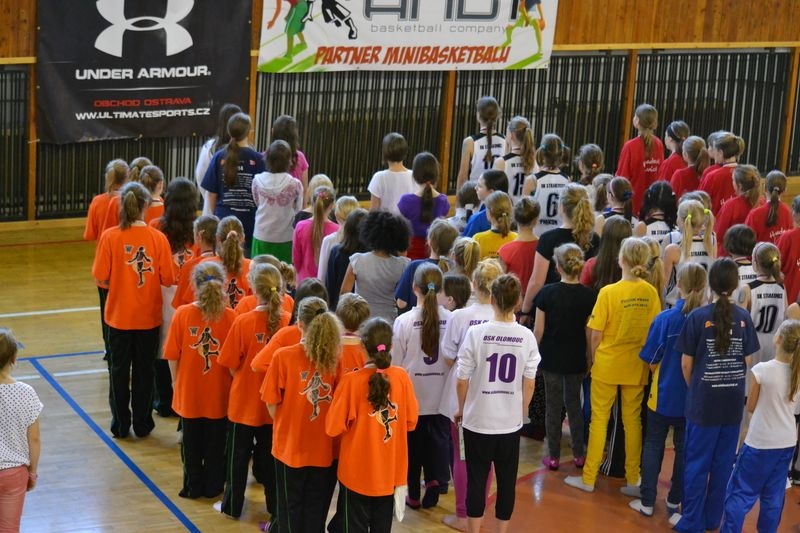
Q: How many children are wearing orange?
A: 14